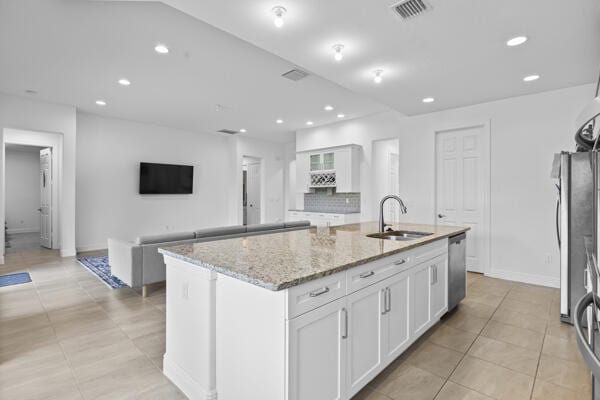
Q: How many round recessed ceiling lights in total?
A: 11